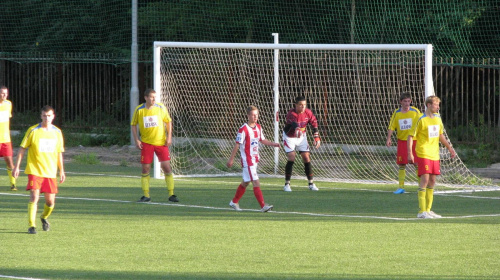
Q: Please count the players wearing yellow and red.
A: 5